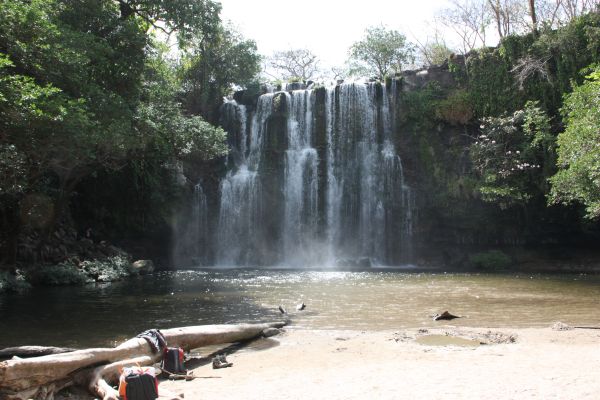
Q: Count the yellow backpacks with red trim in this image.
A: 0